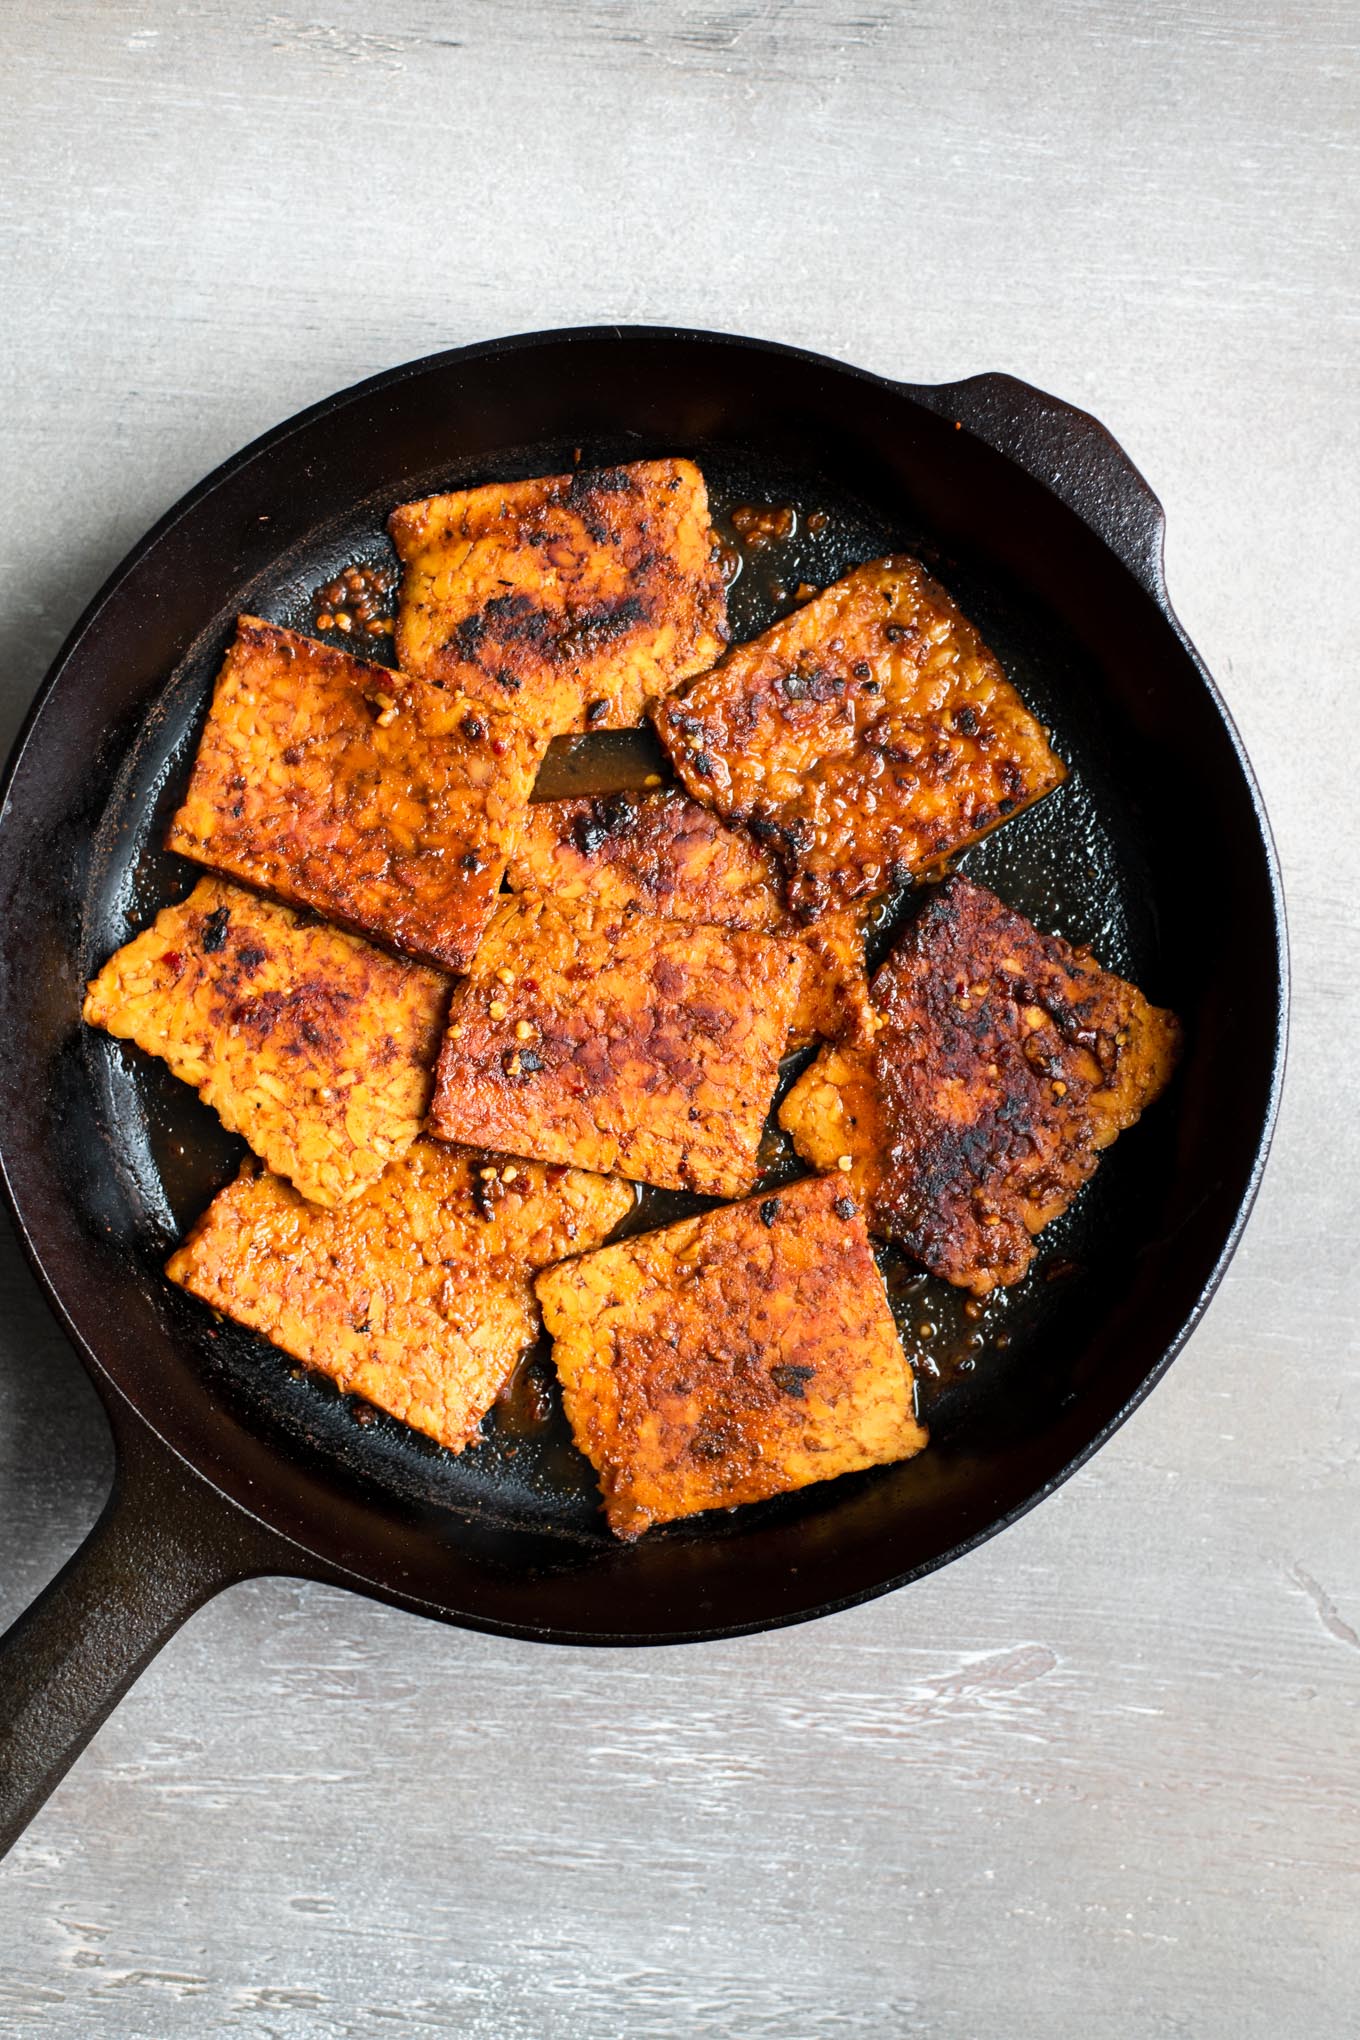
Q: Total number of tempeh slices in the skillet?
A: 9